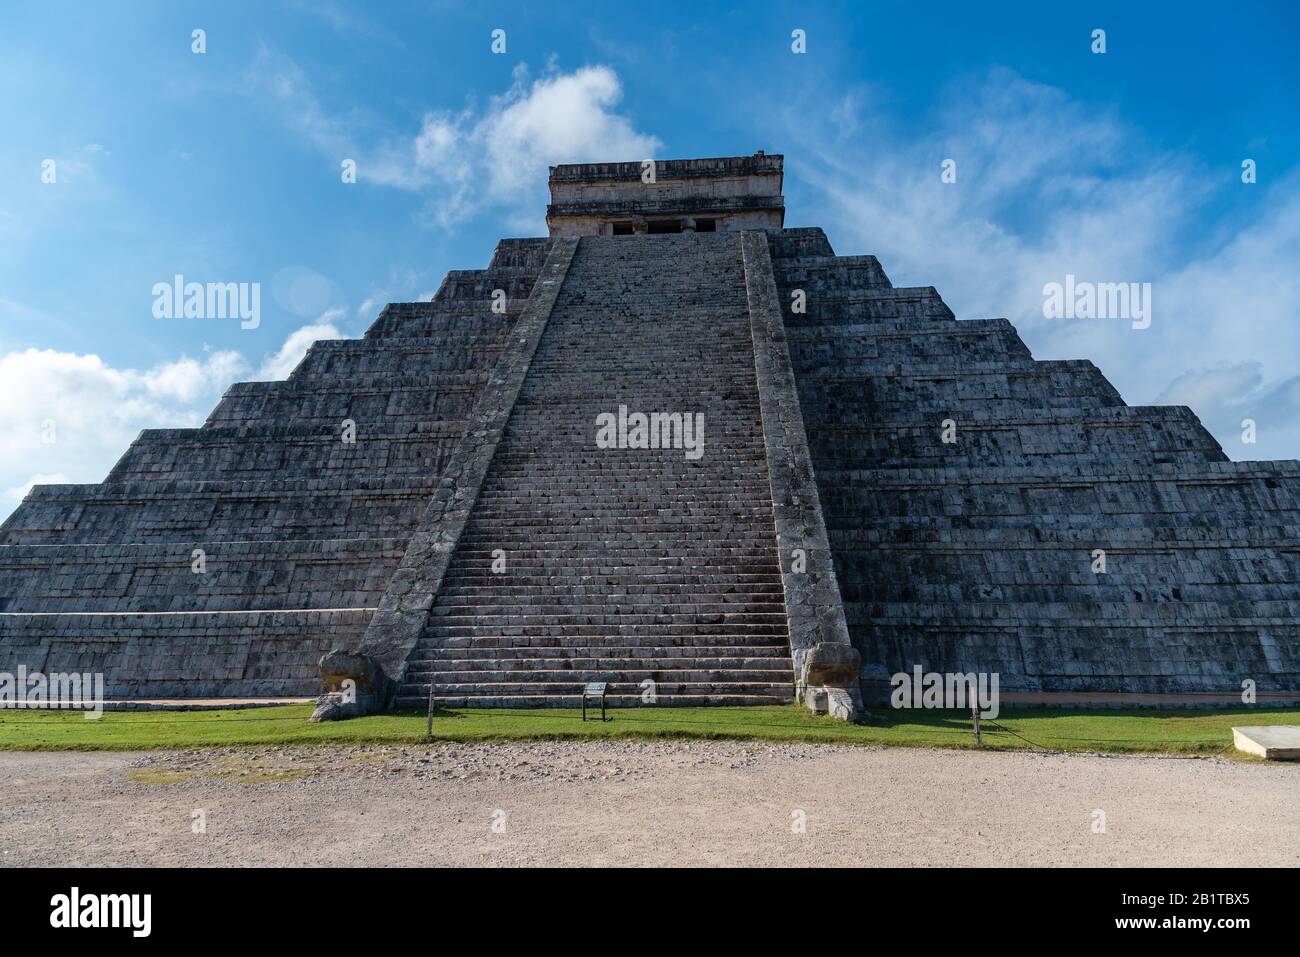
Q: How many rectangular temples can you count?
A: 1